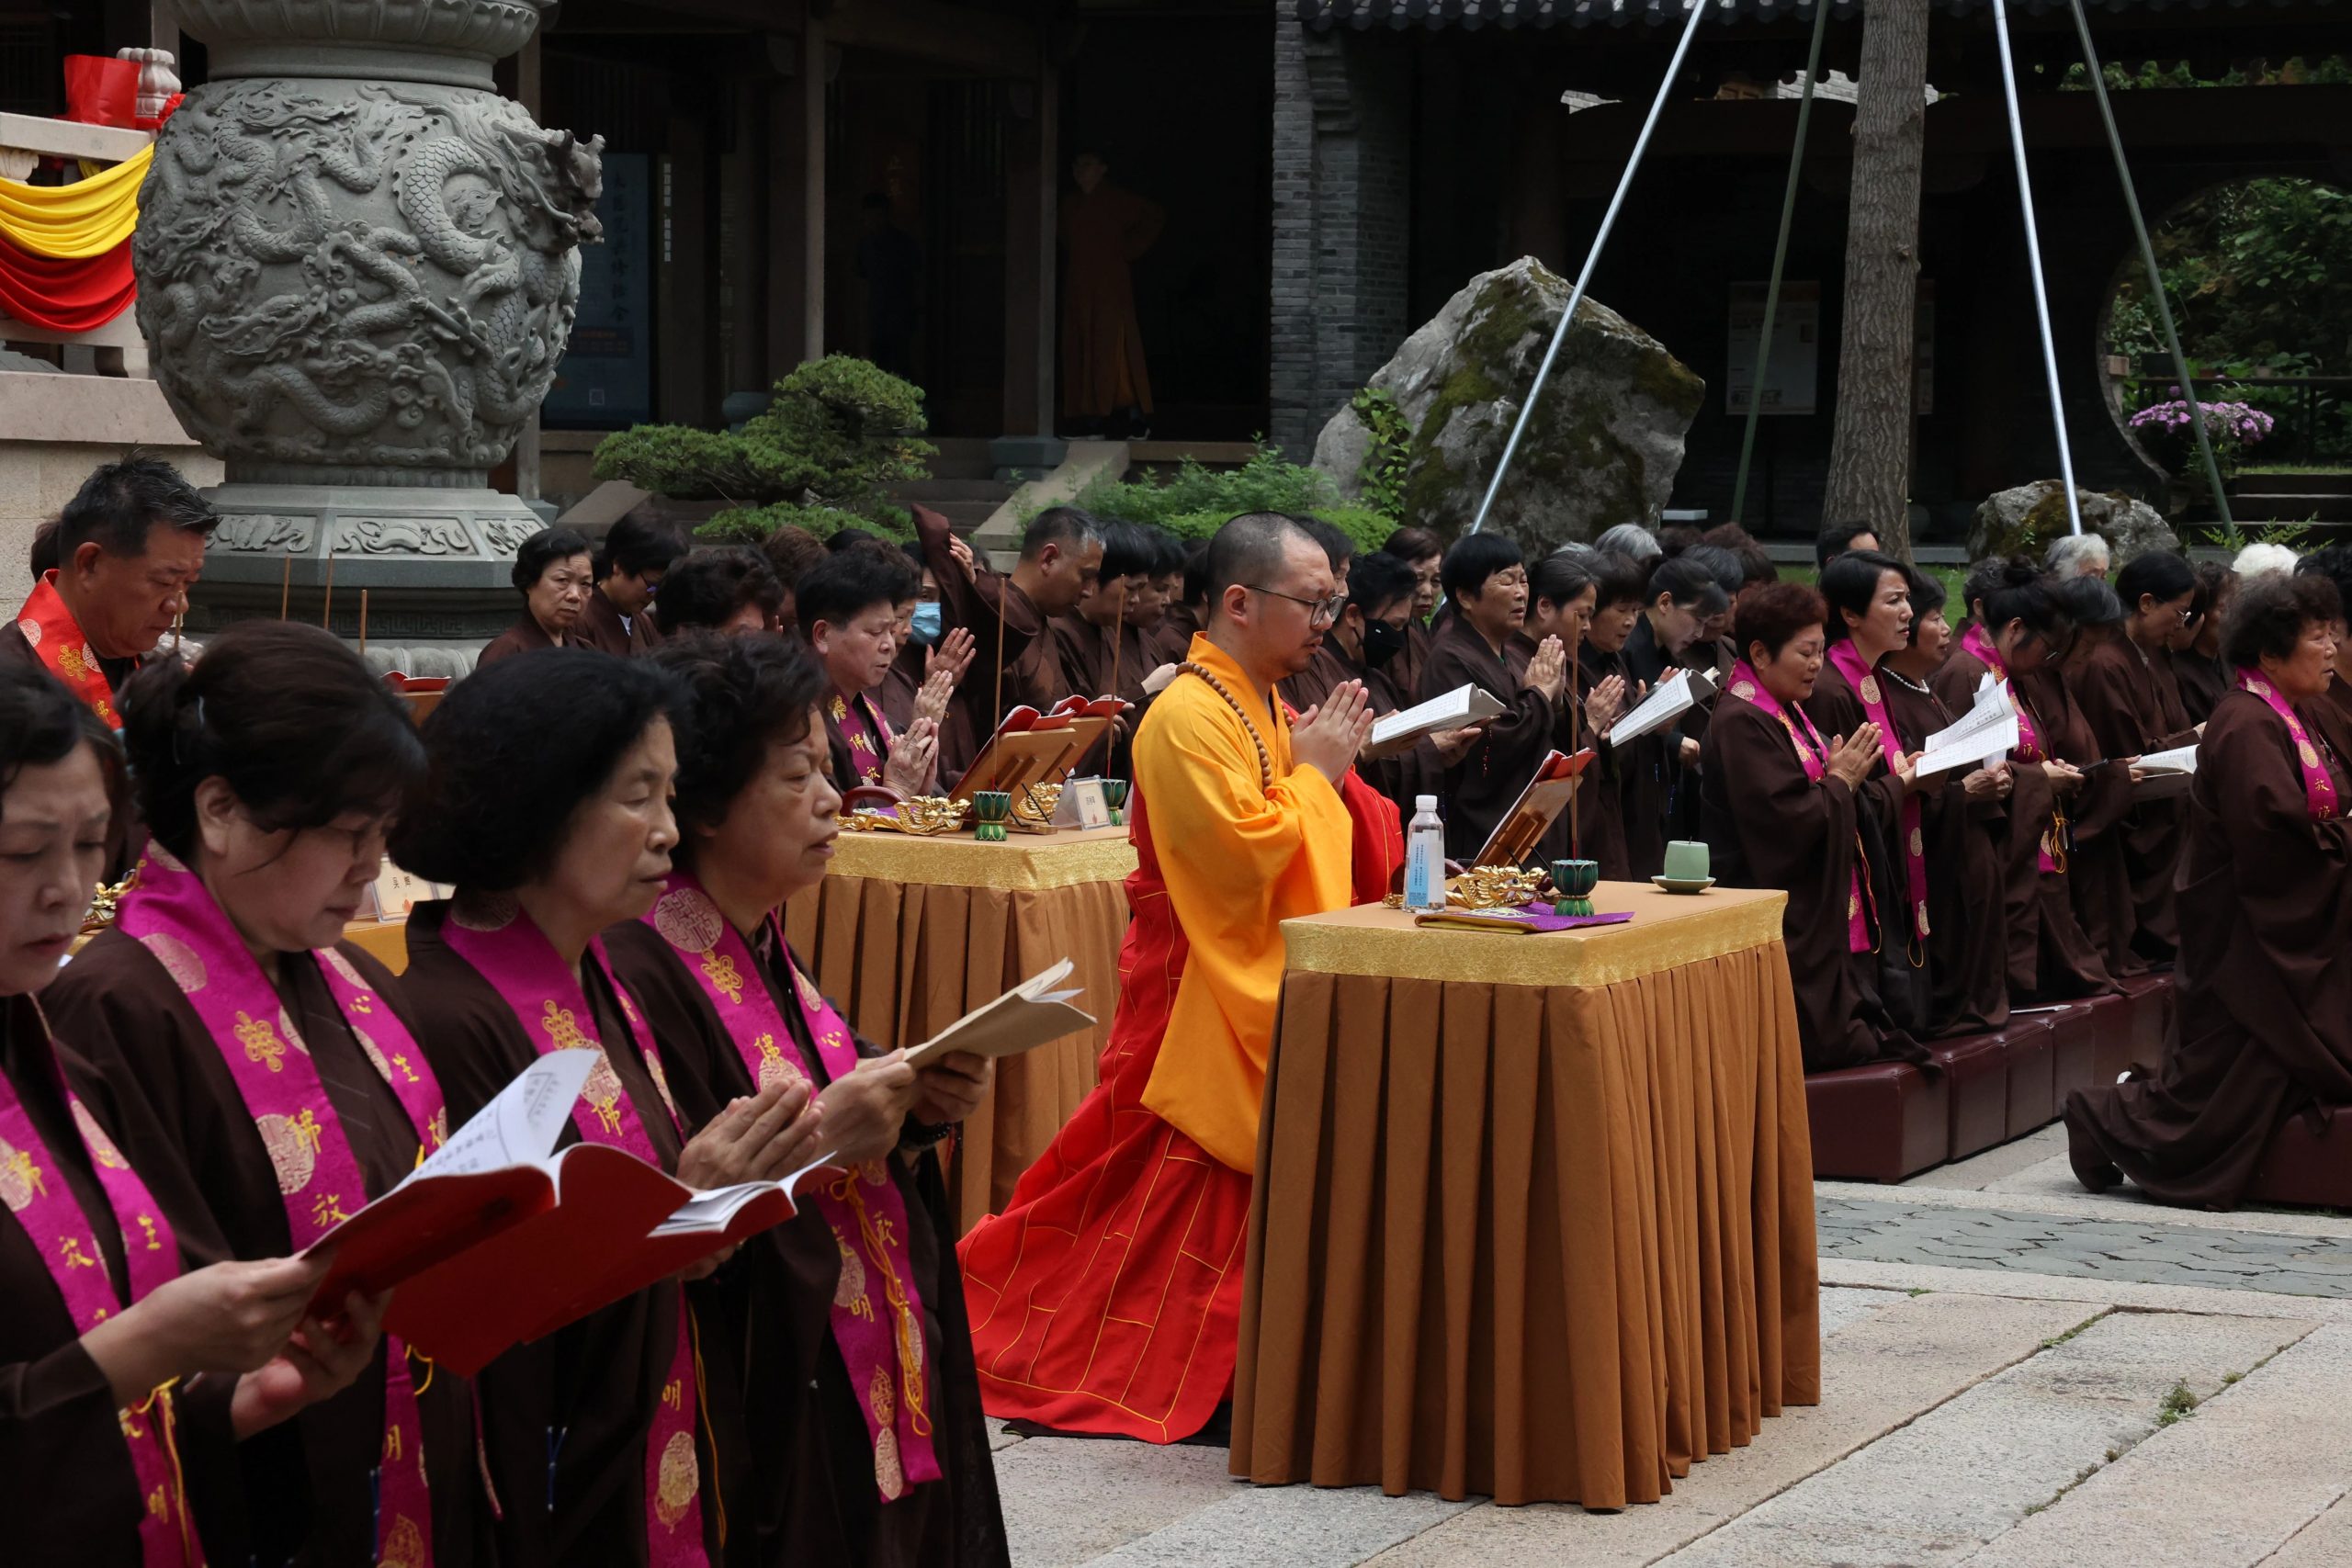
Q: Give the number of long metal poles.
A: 4